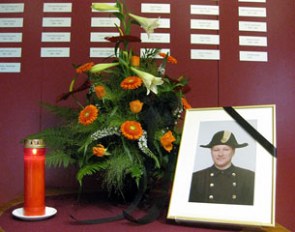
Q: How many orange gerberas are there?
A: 6